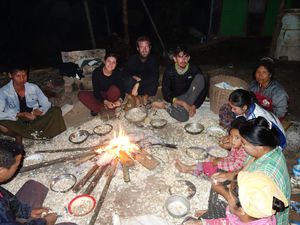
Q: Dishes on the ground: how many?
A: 12